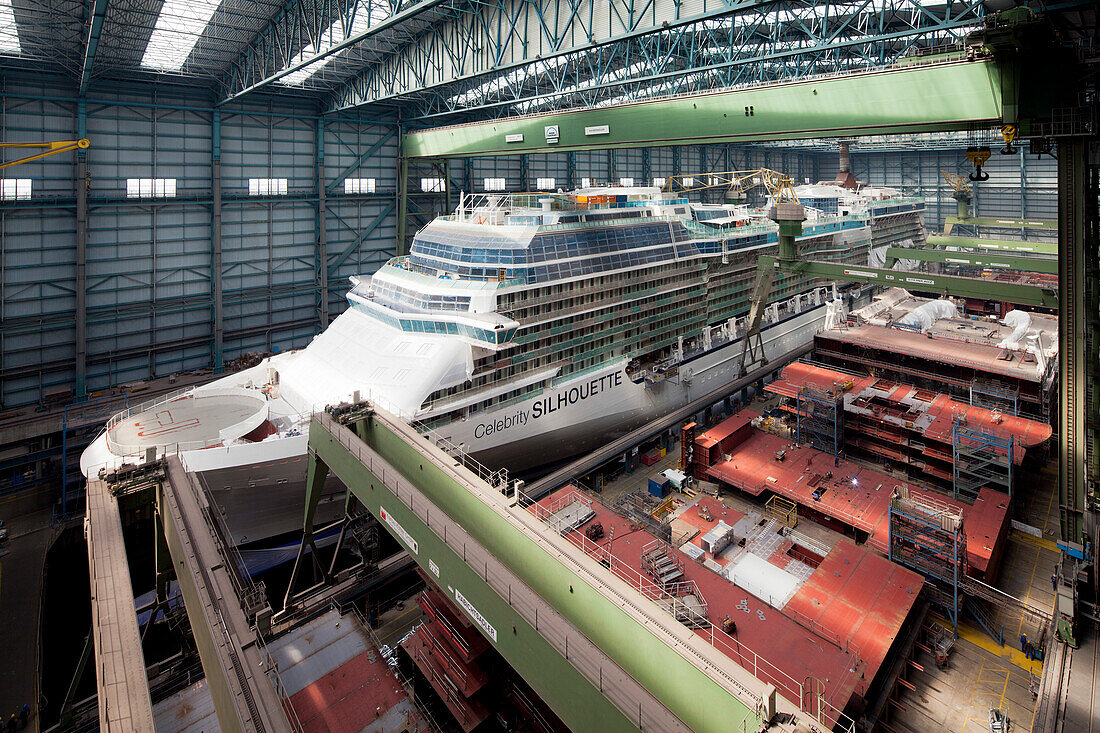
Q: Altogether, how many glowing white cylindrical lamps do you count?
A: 0